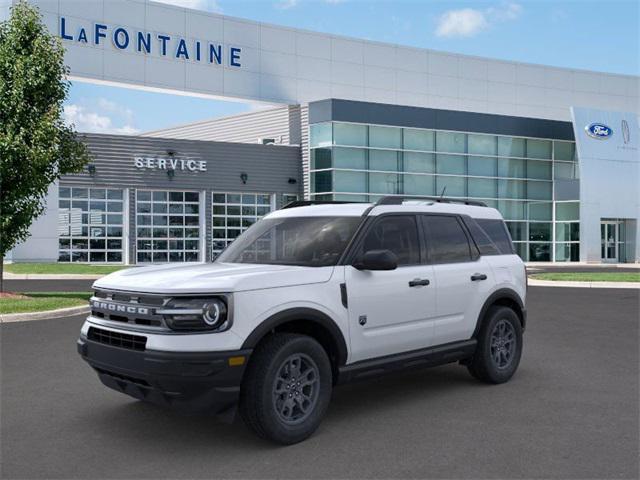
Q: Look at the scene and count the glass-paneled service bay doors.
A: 3